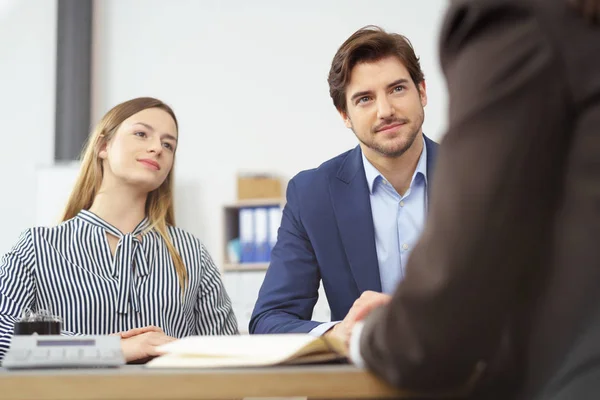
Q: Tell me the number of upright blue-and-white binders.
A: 3